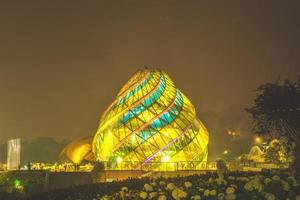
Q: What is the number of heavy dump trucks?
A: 0